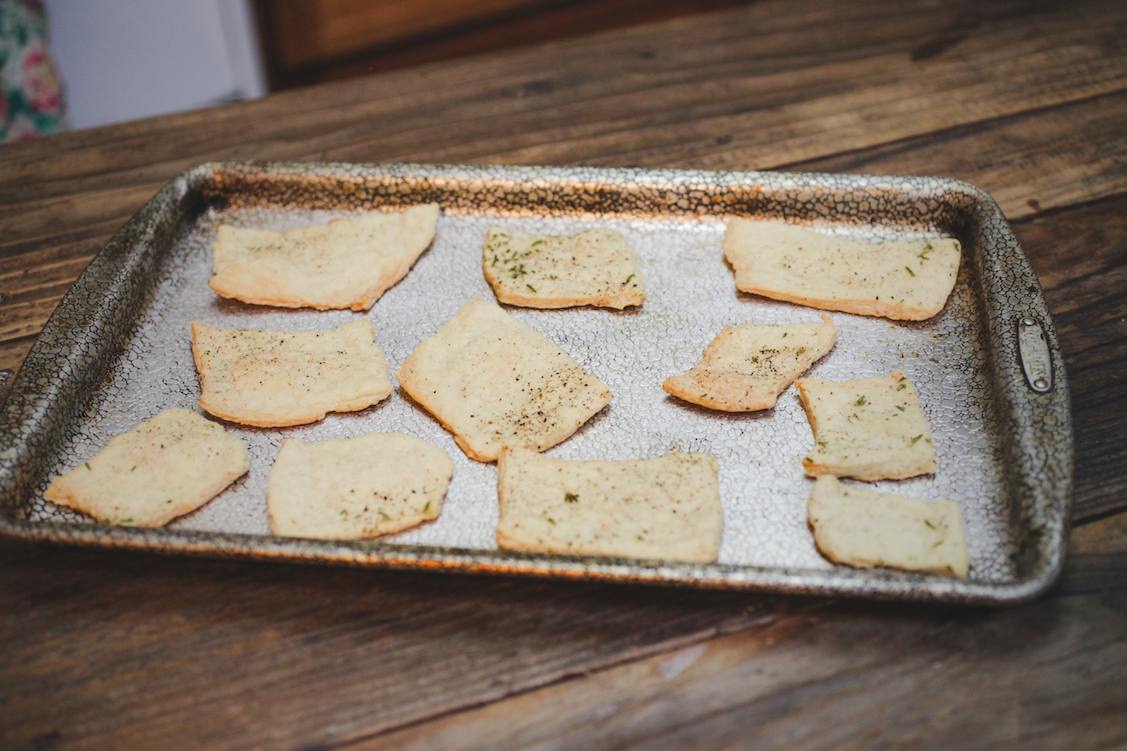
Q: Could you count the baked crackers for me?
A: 11